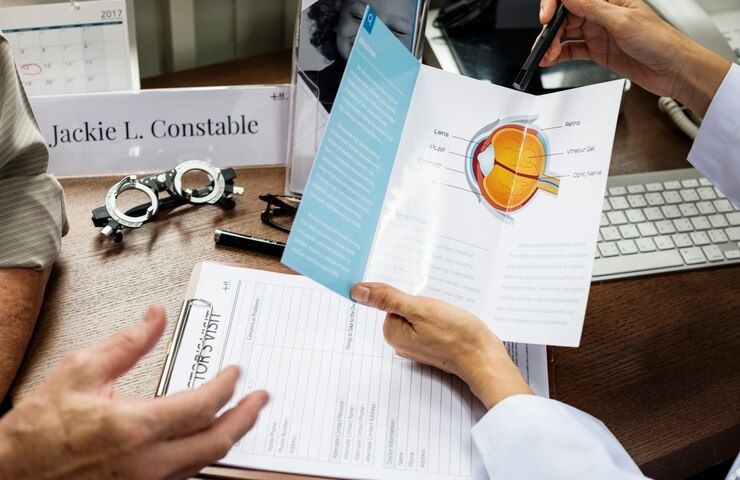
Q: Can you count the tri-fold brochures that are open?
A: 1